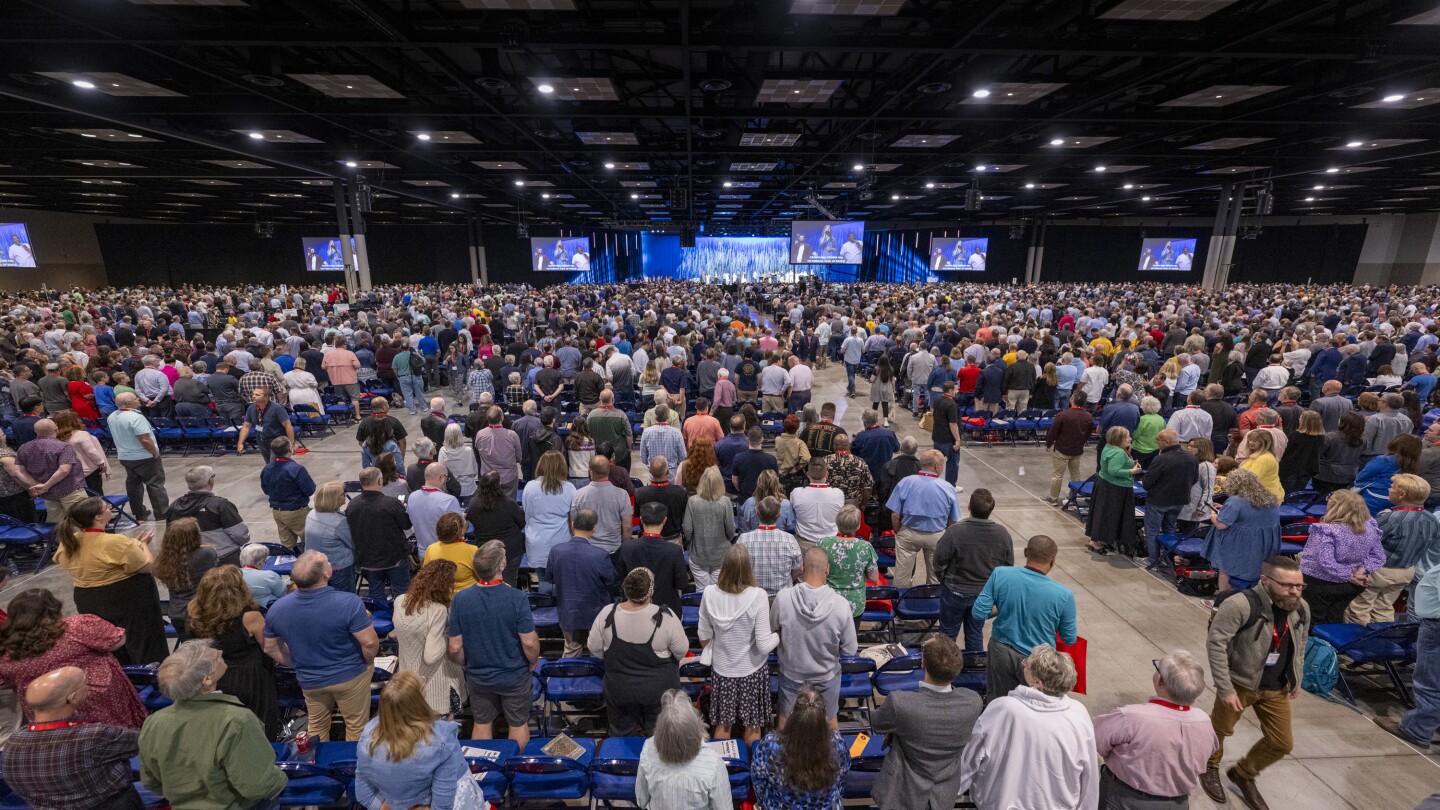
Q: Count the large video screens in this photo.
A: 6